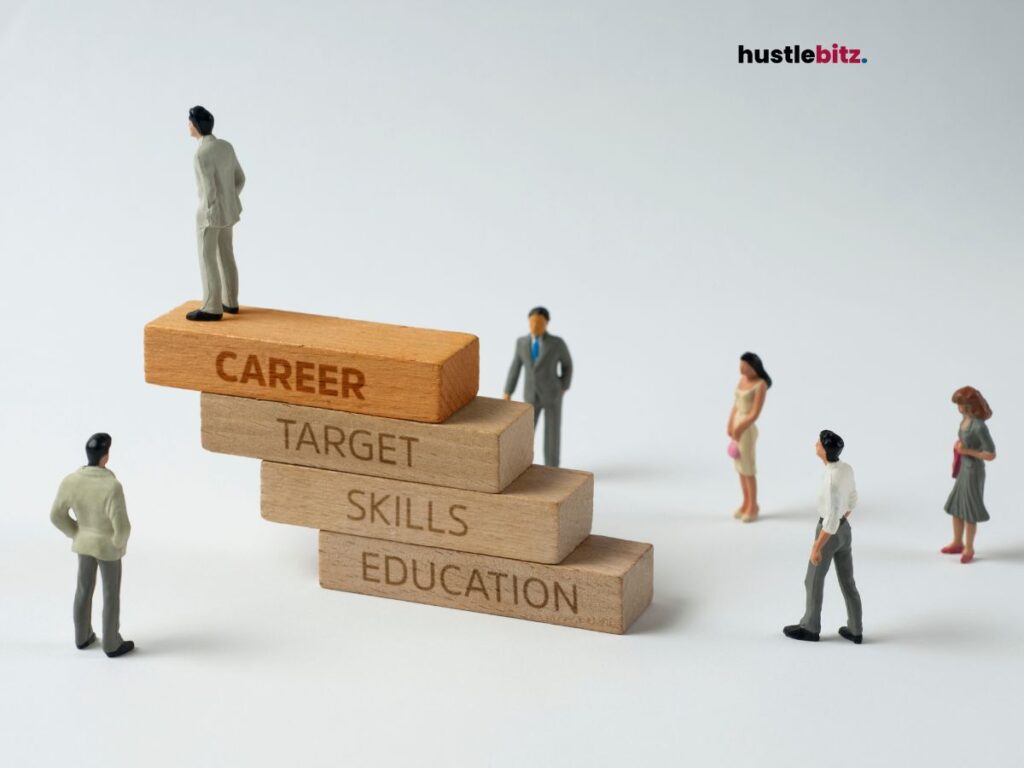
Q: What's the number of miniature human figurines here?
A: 6